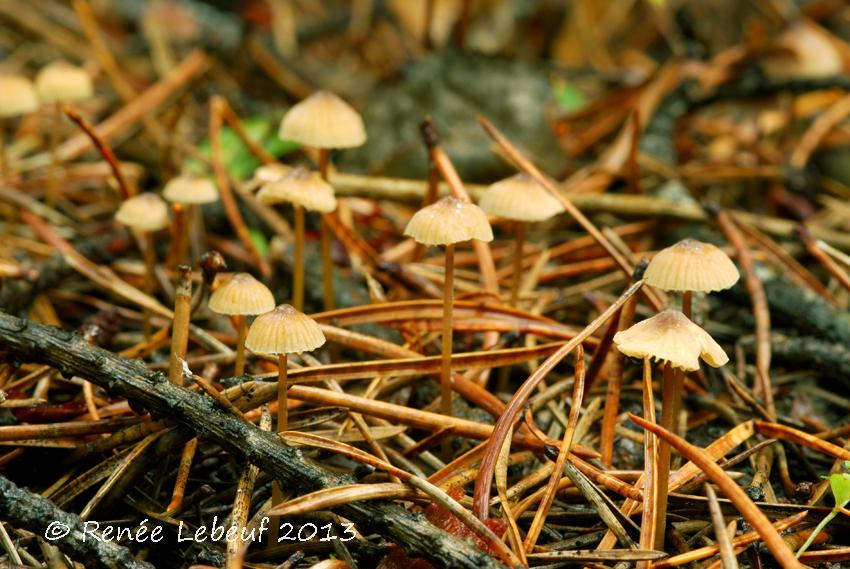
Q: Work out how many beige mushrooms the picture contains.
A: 13